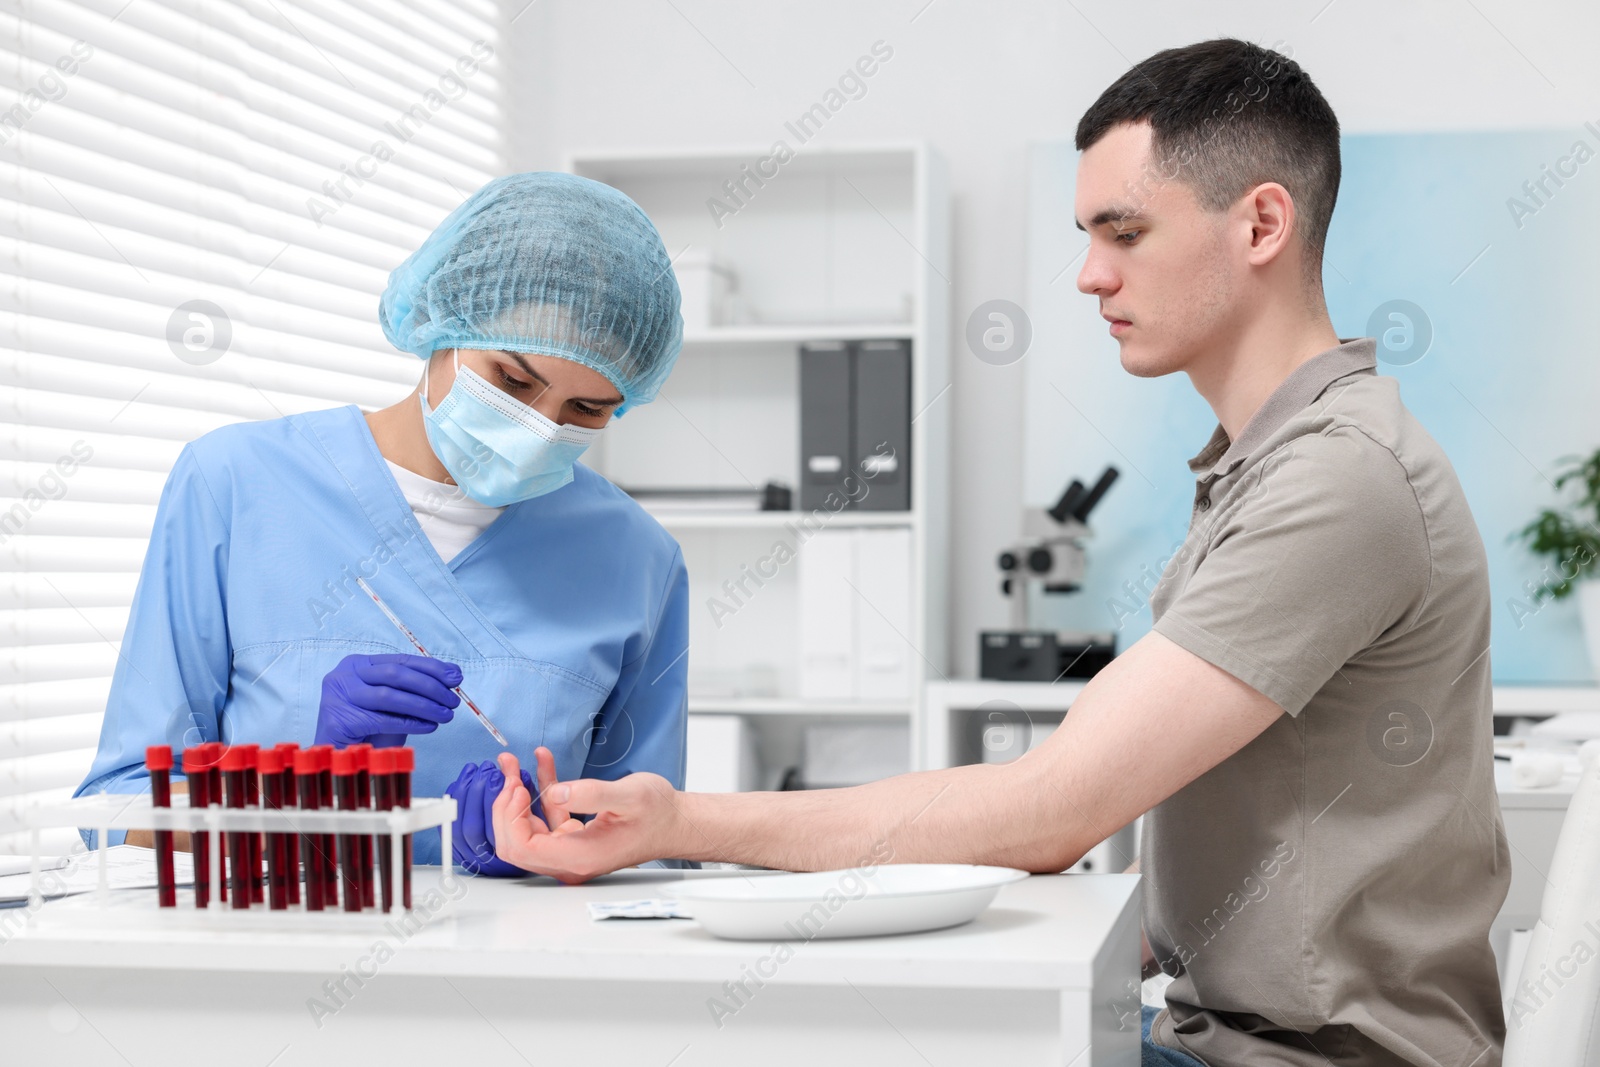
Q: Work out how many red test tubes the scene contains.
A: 13